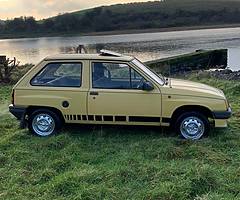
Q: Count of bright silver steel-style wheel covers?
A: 2